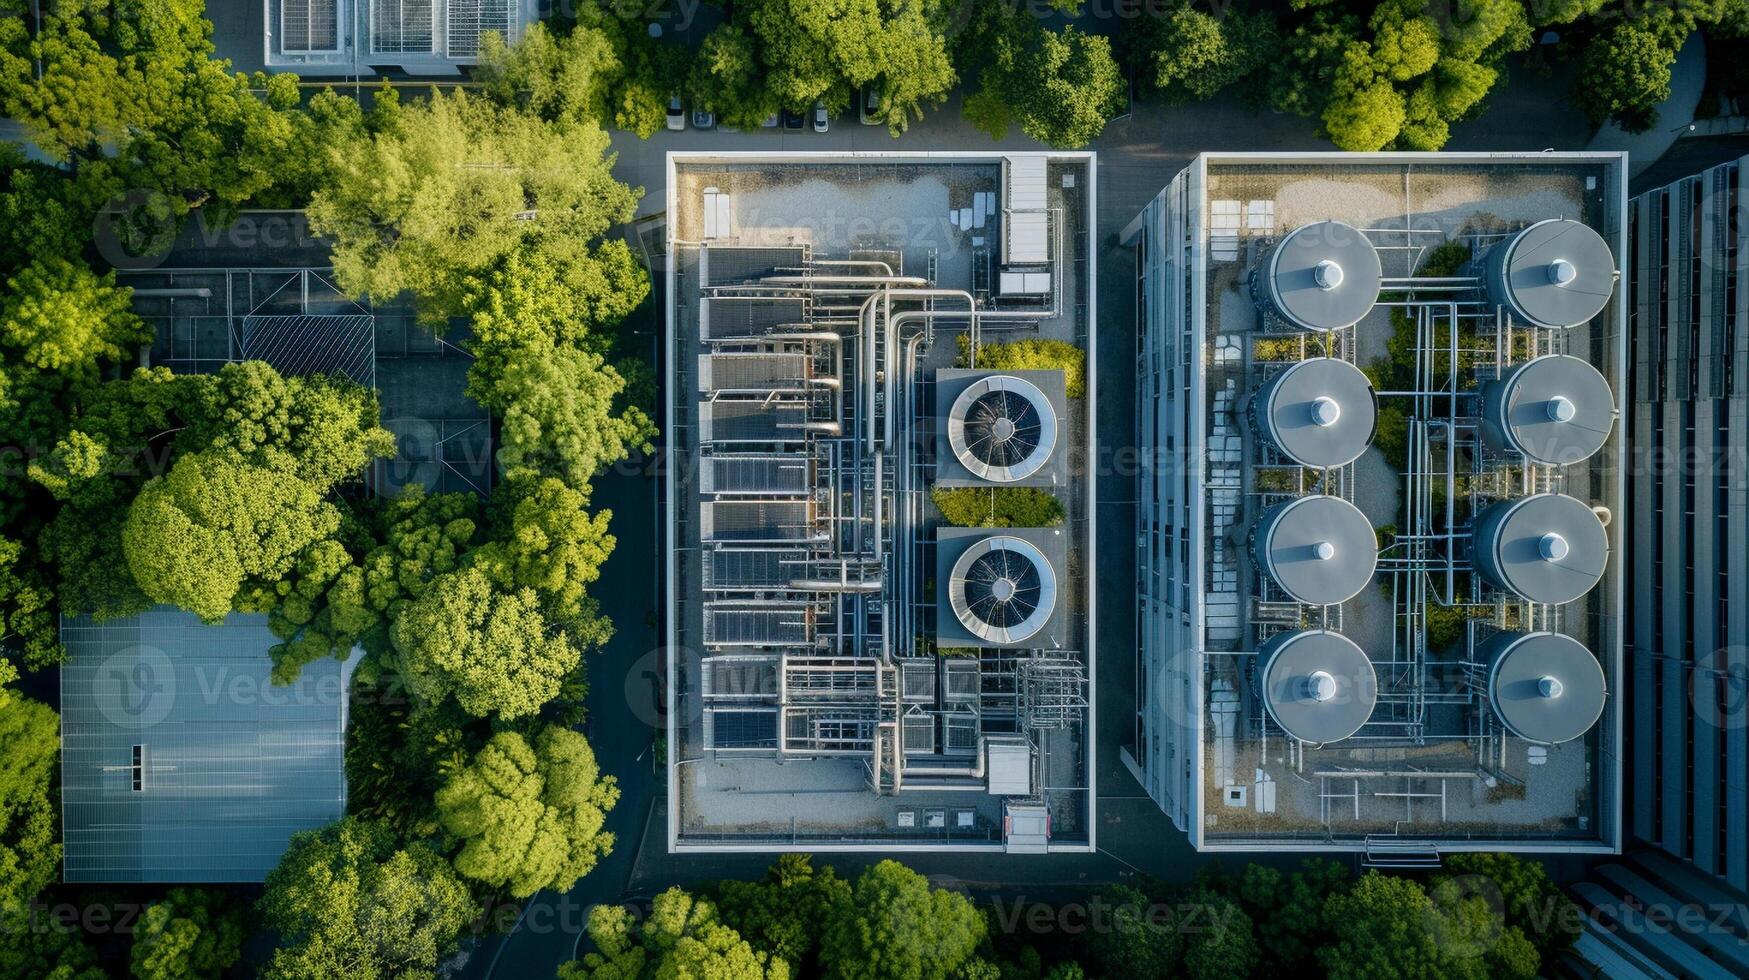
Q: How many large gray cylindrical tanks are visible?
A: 8